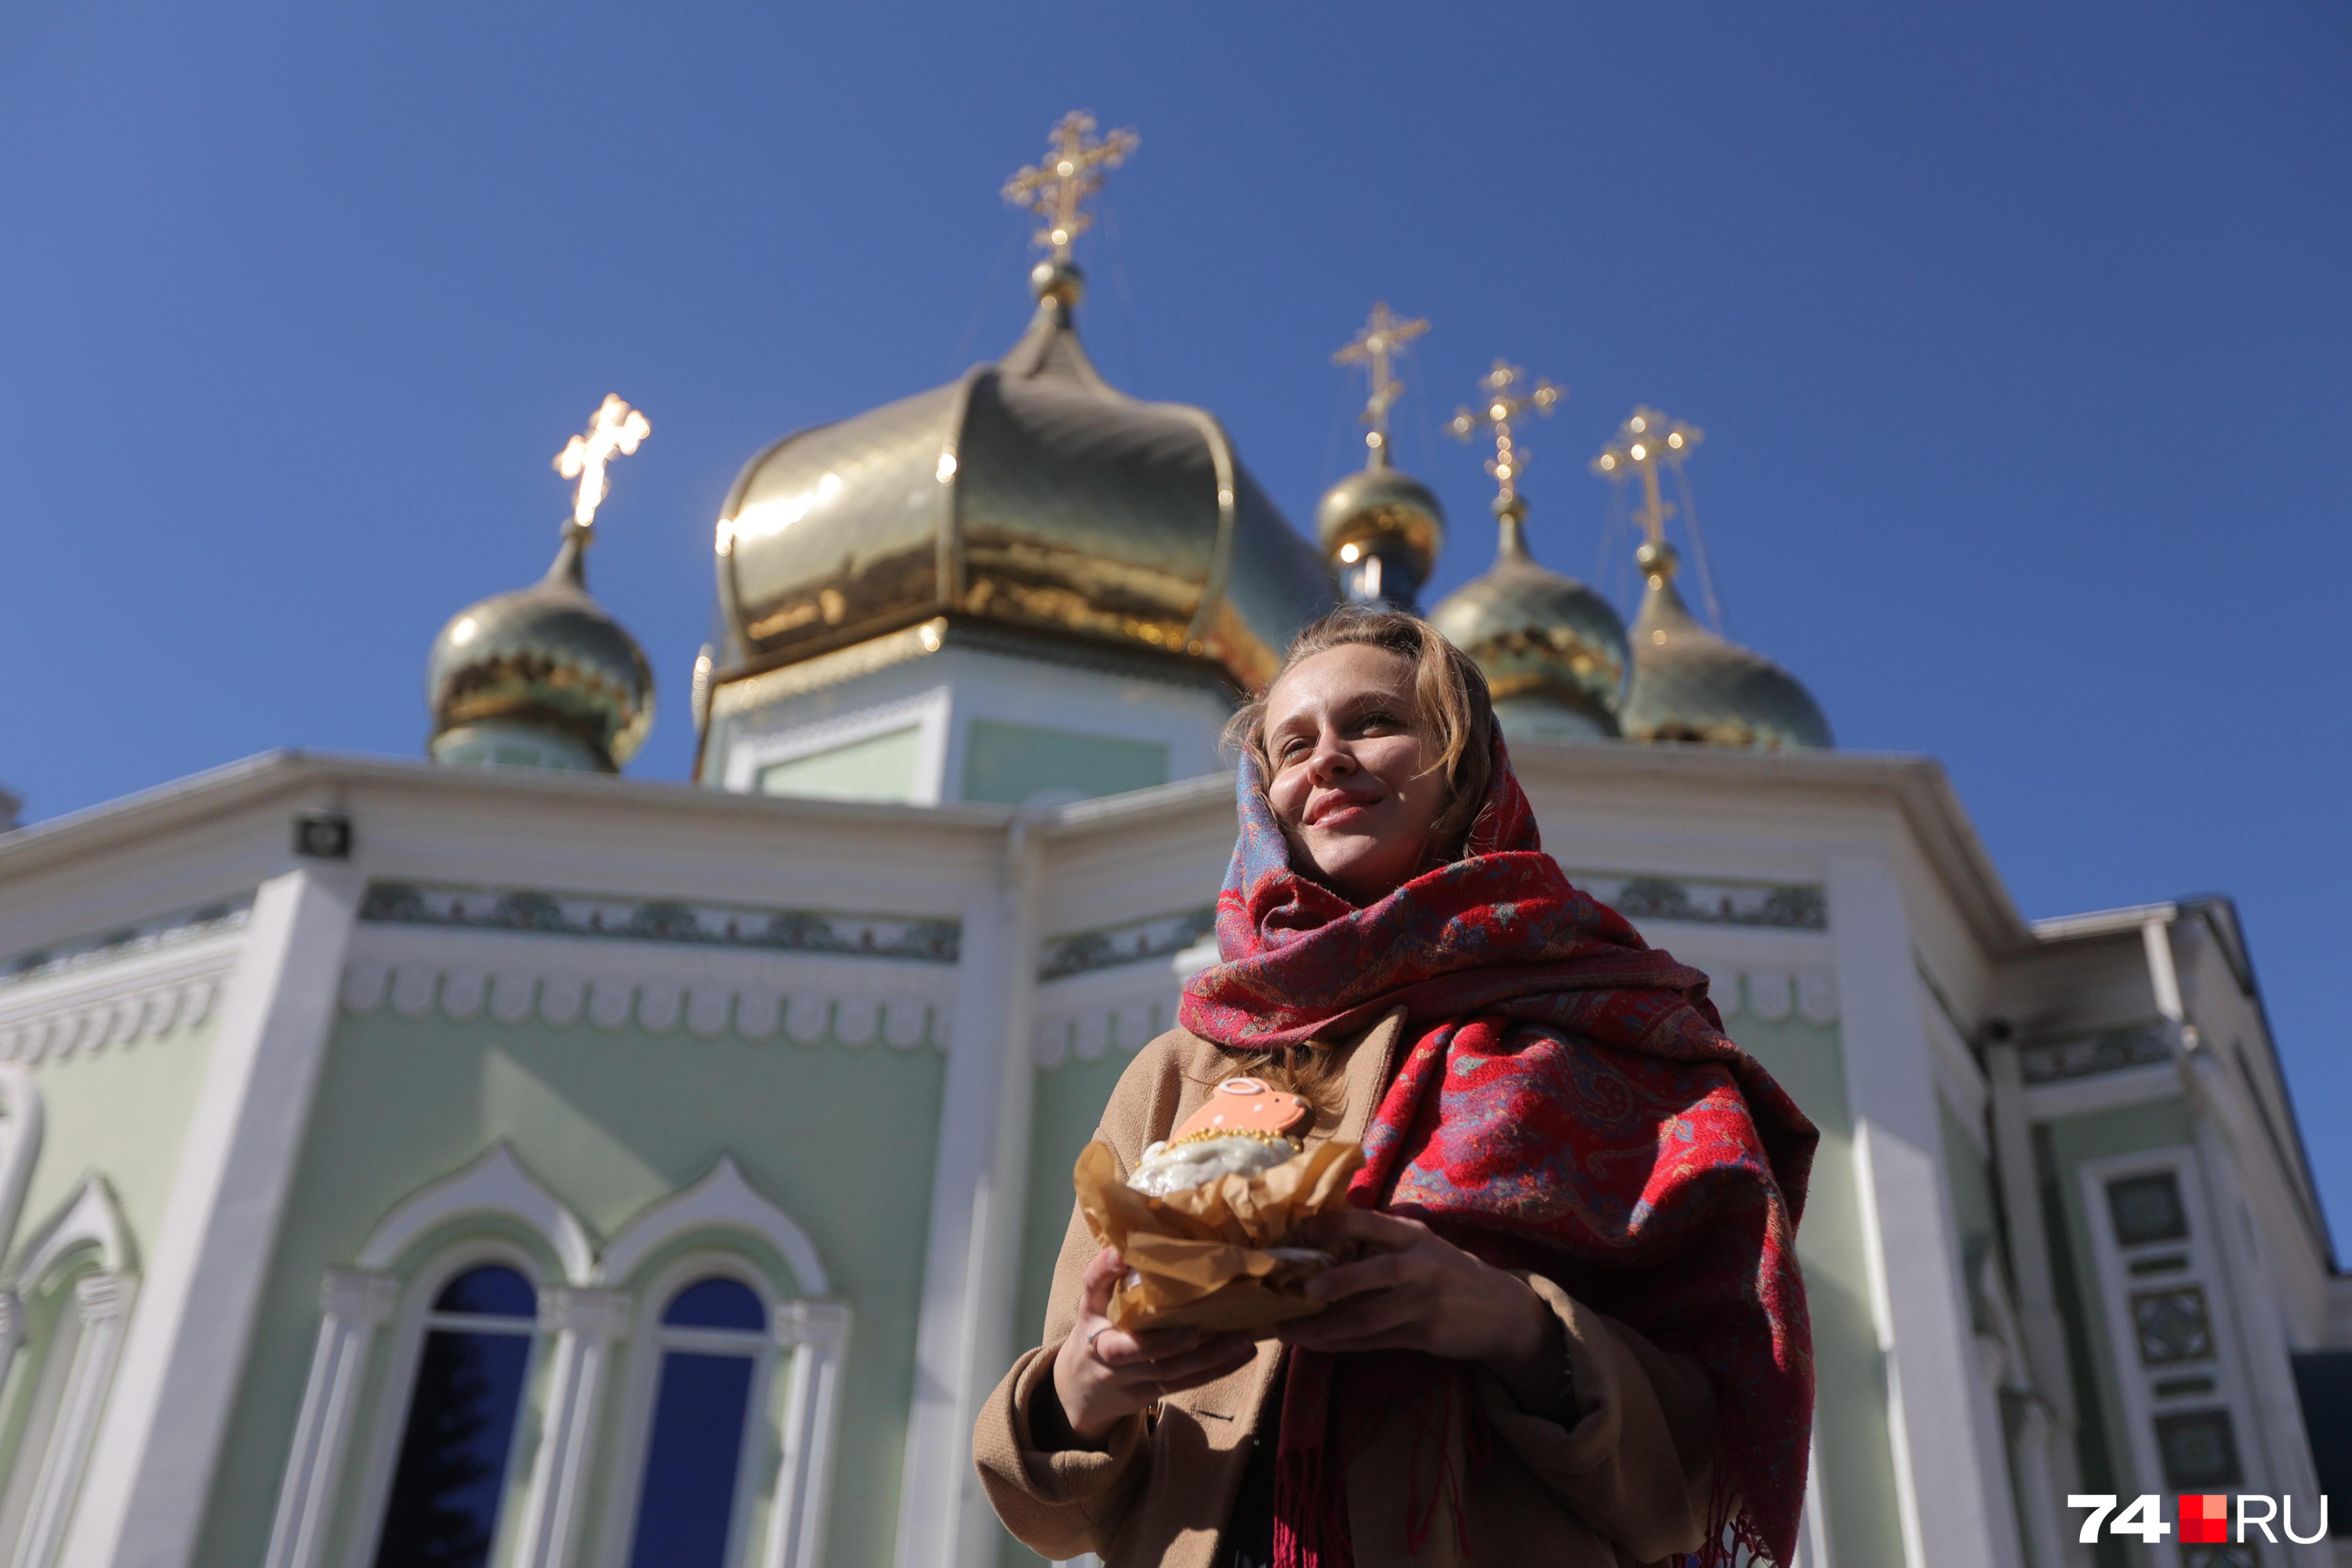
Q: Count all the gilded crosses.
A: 5